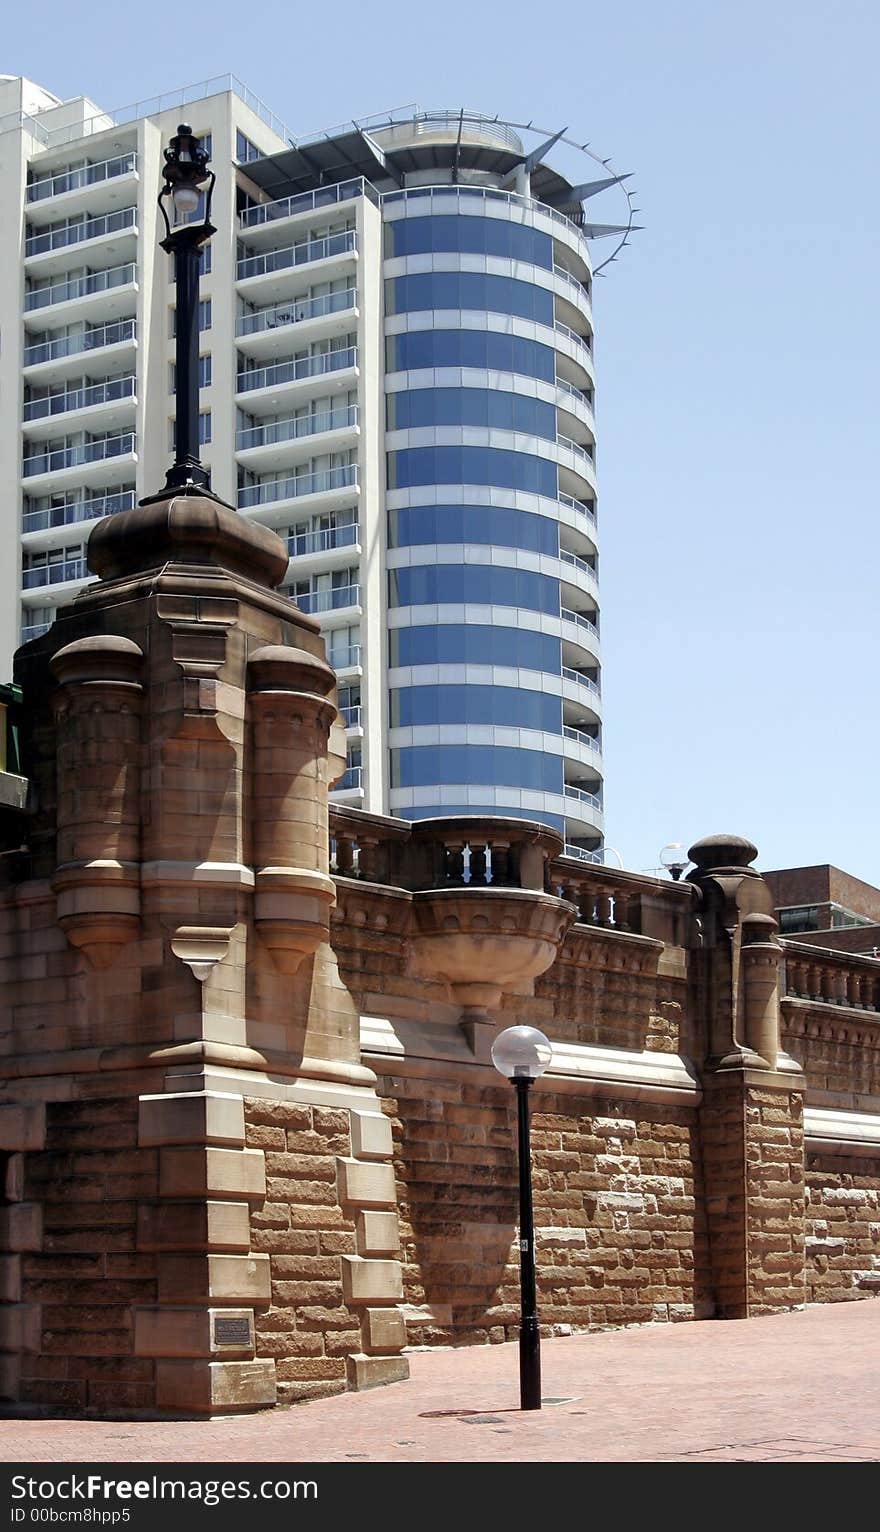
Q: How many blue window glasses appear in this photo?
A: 11